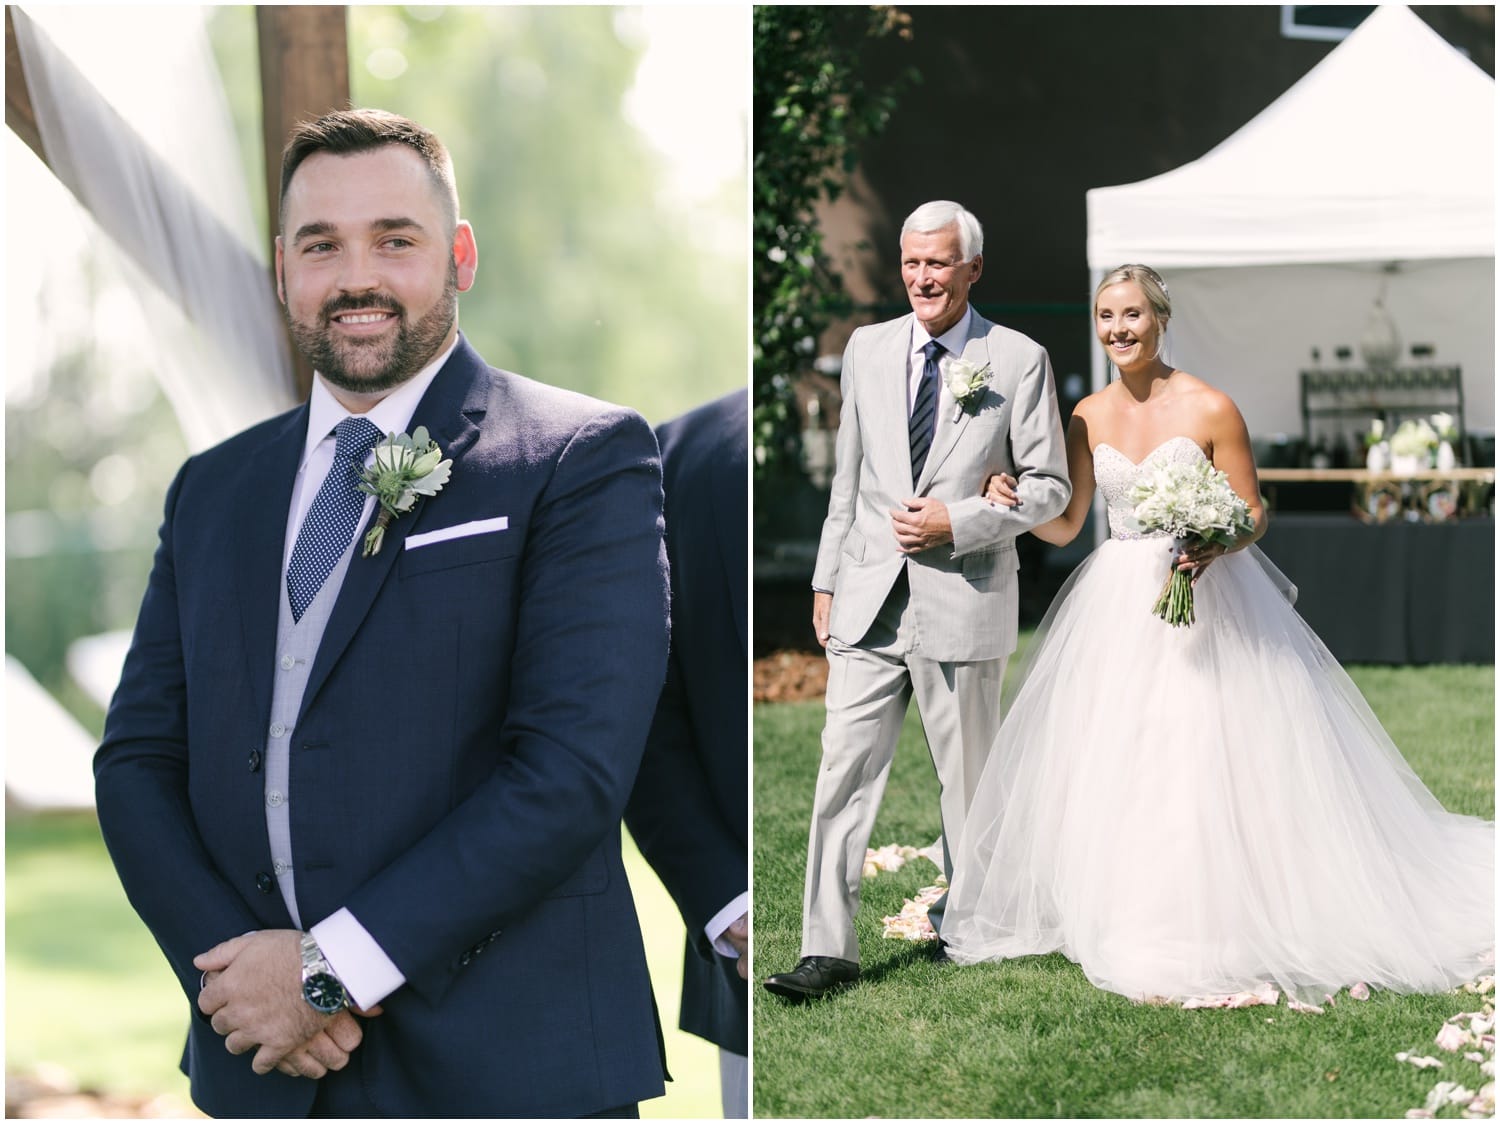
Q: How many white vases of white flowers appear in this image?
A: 3